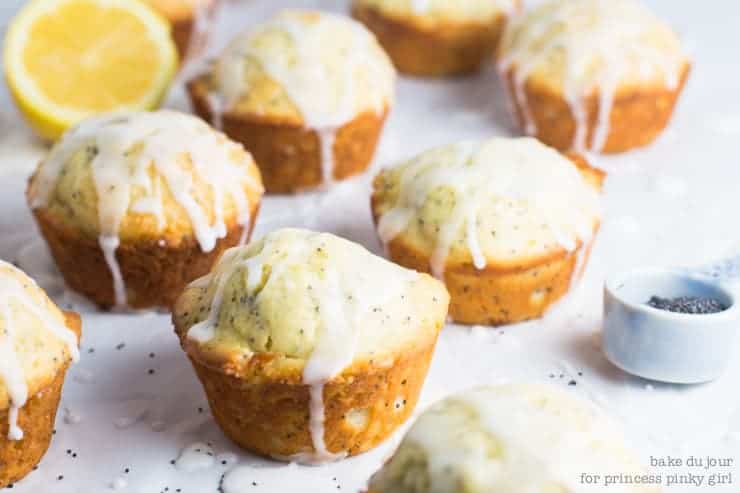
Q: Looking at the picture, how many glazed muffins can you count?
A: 9